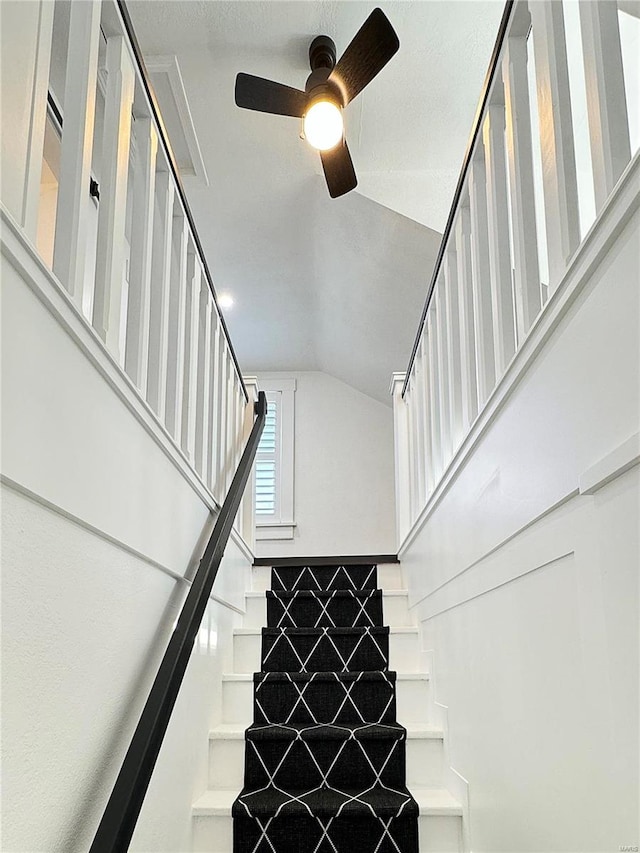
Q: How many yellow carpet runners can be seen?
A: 0